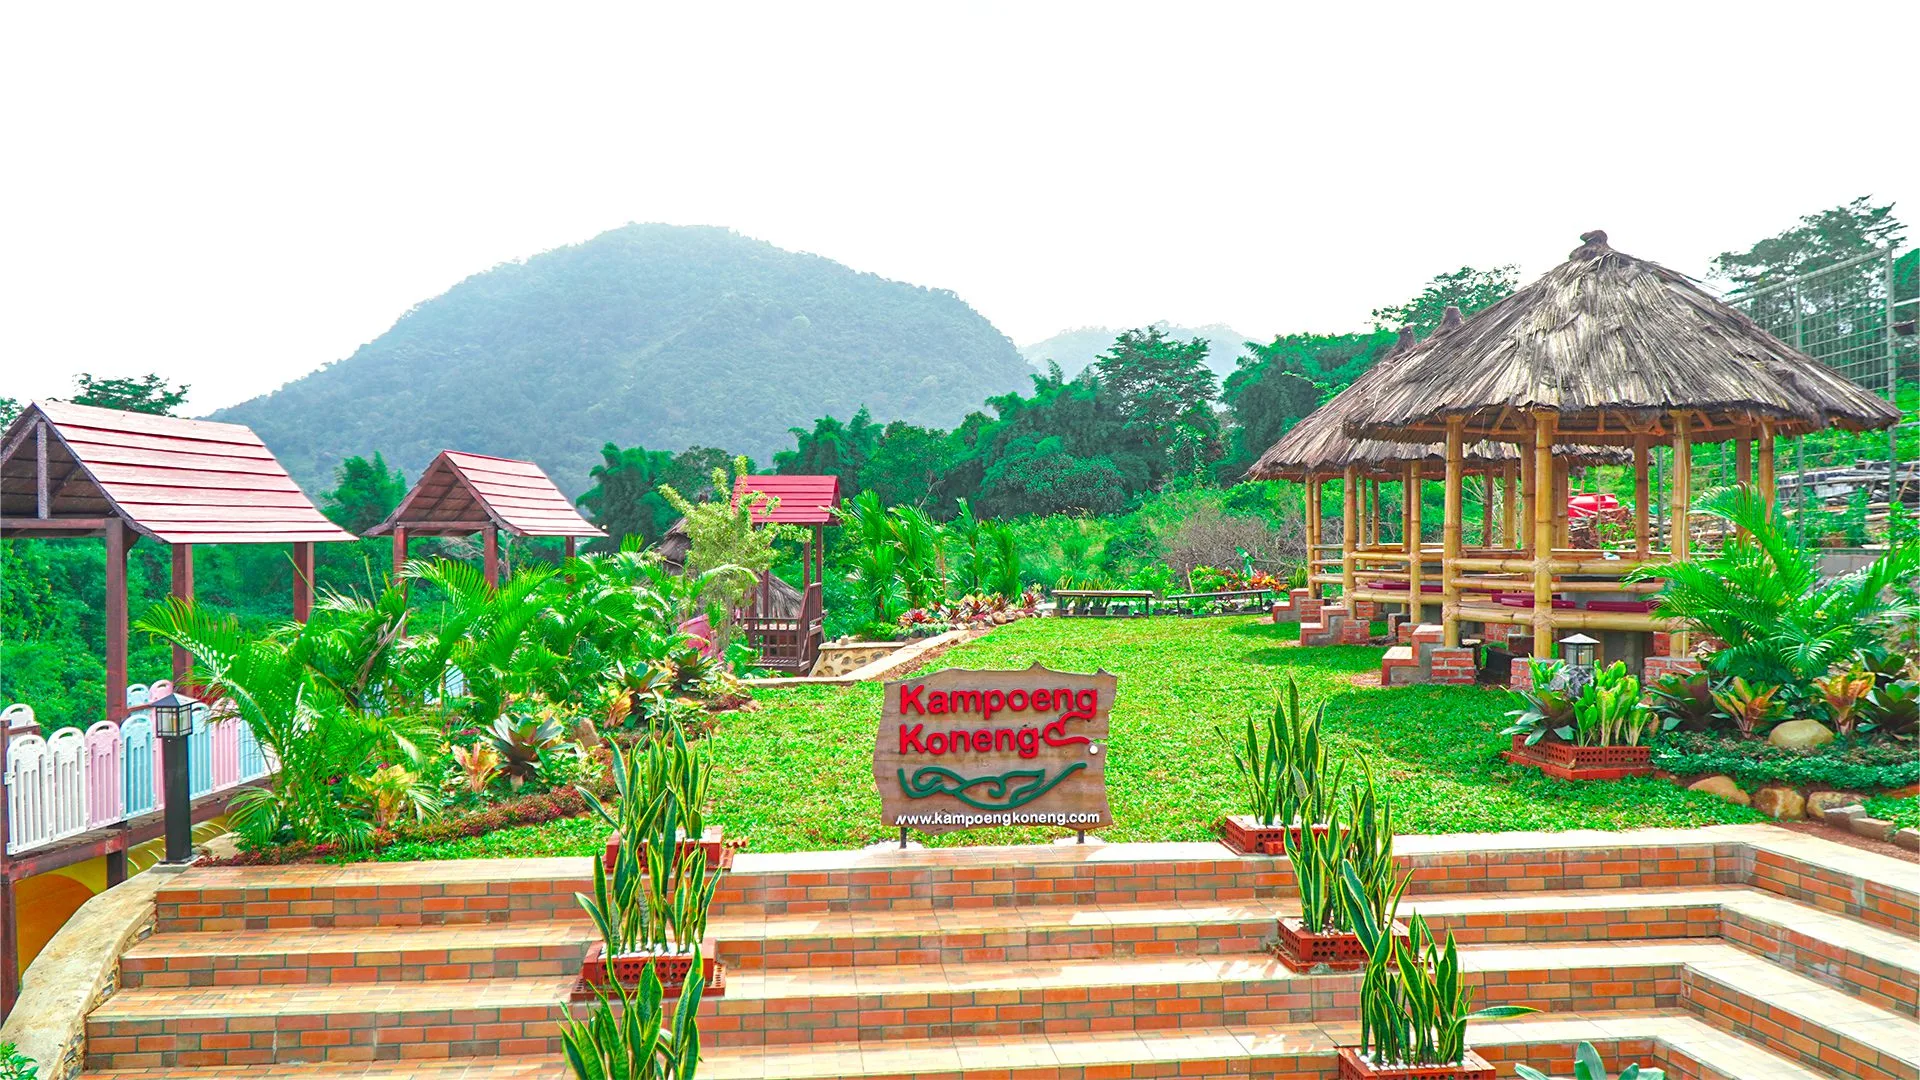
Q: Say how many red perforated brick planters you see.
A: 6